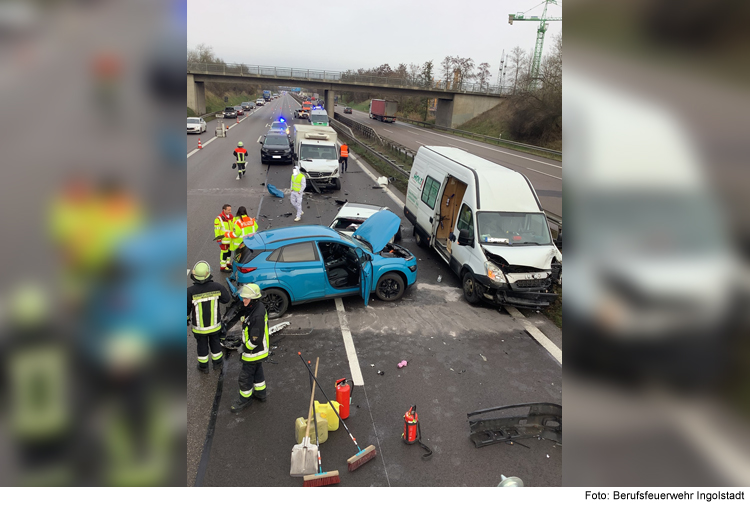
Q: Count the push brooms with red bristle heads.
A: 2